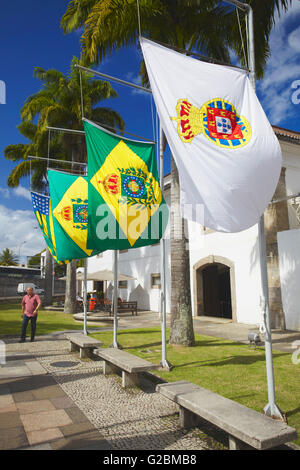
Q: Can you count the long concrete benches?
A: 3